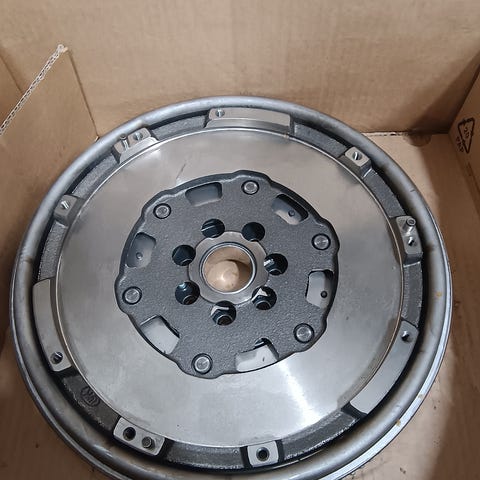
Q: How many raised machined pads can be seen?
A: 9